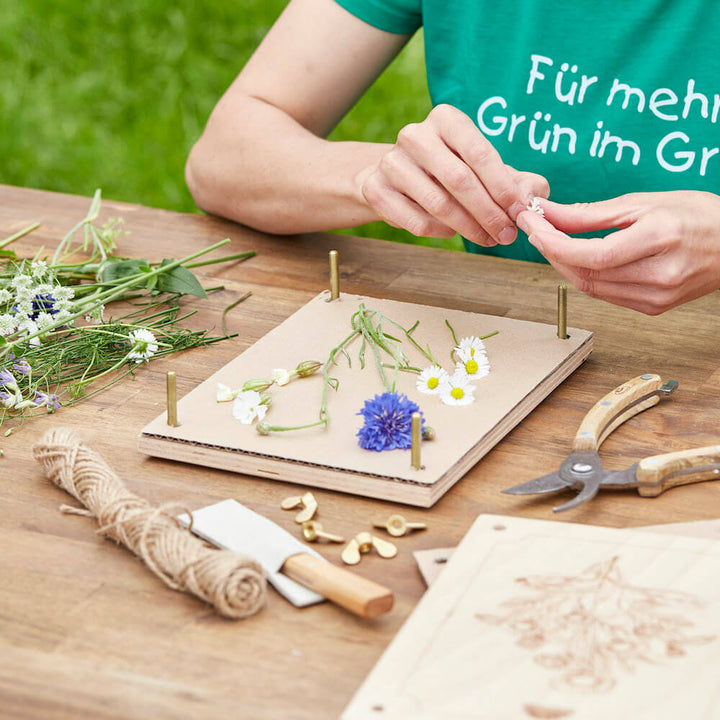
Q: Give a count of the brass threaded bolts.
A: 4